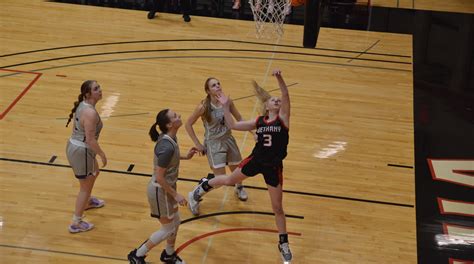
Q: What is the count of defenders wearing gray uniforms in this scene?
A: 3